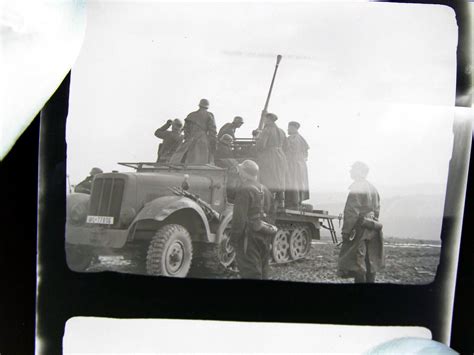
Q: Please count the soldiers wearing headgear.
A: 9